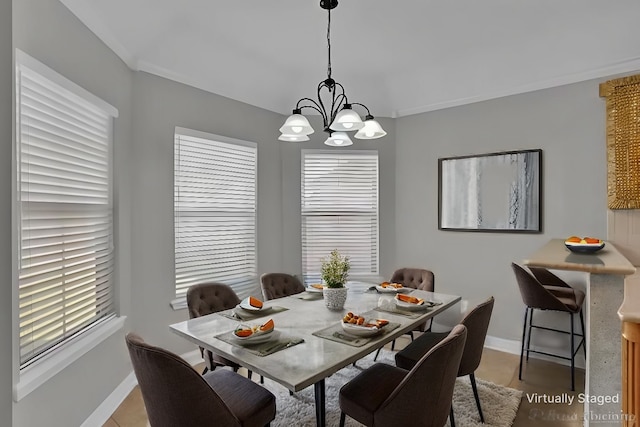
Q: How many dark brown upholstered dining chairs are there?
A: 6